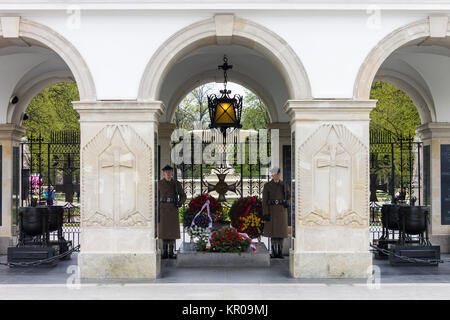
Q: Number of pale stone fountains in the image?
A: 1